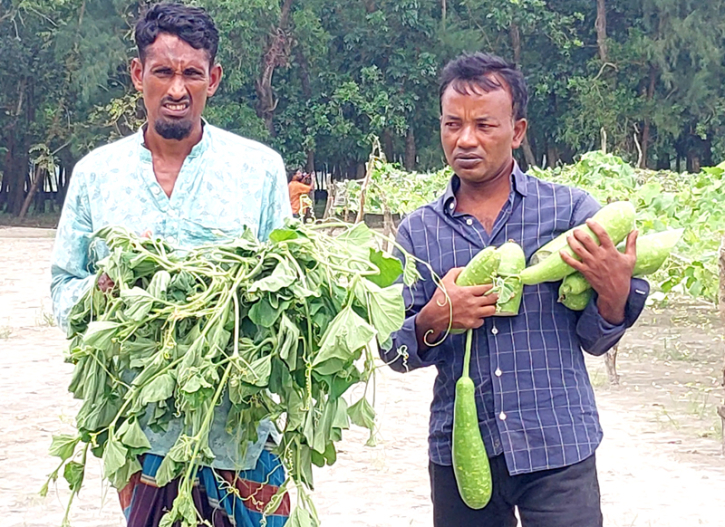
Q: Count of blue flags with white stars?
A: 0